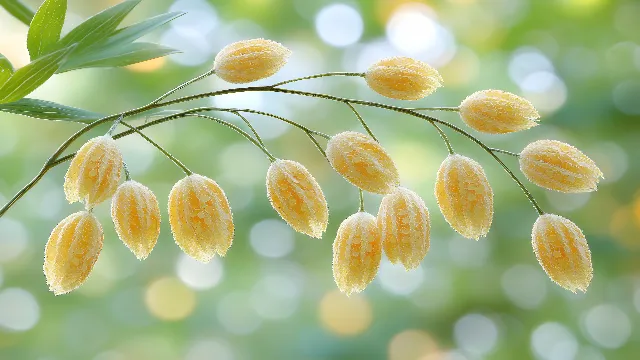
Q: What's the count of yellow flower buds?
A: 14